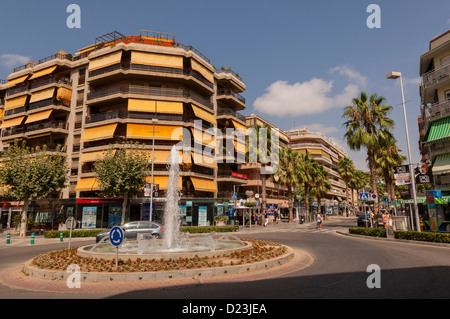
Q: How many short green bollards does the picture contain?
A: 3